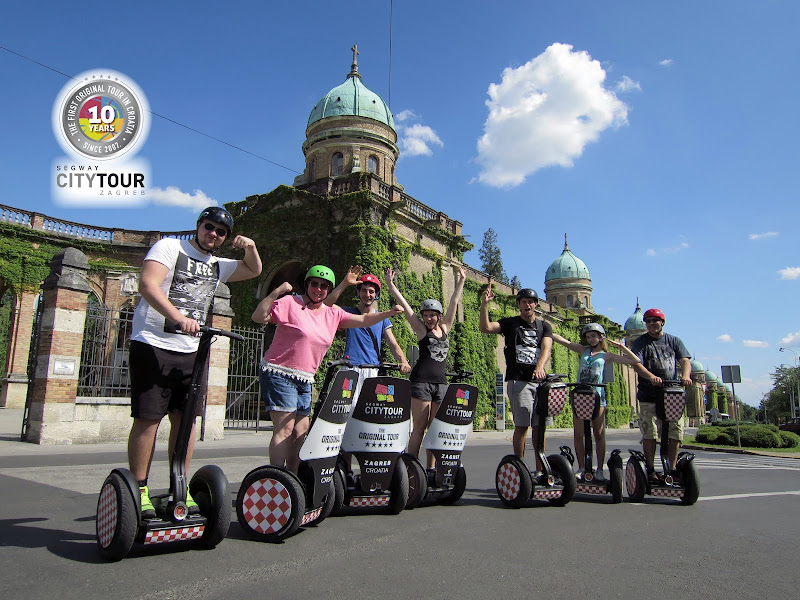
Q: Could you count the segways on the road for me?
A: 7